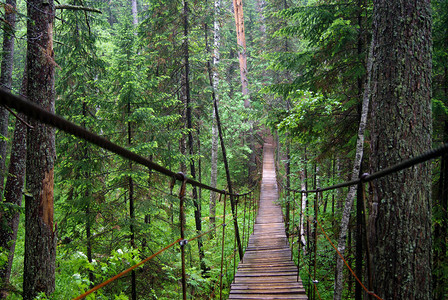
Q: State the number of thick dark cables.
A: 2